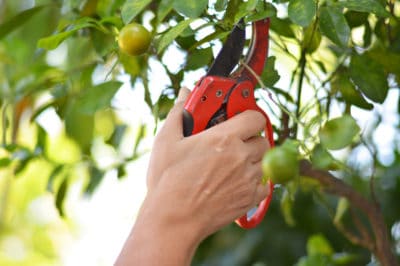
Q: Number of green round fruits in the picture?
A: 2